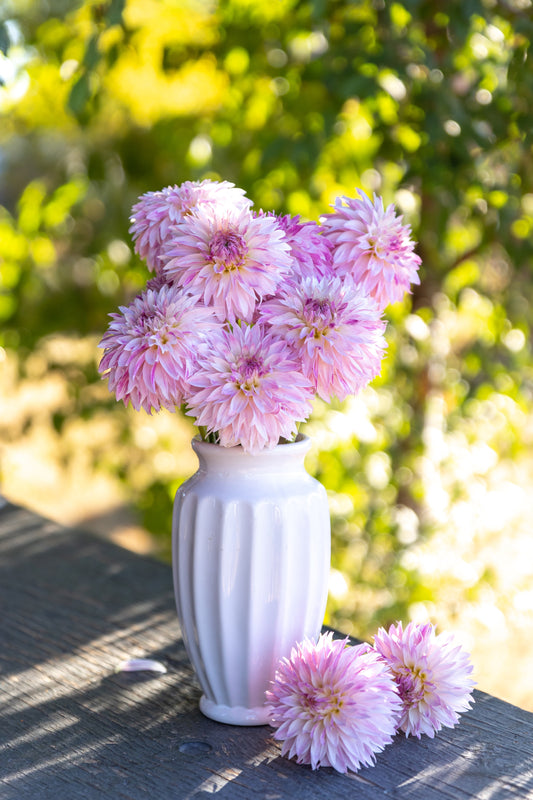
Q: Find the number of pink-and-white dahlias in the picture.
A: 9